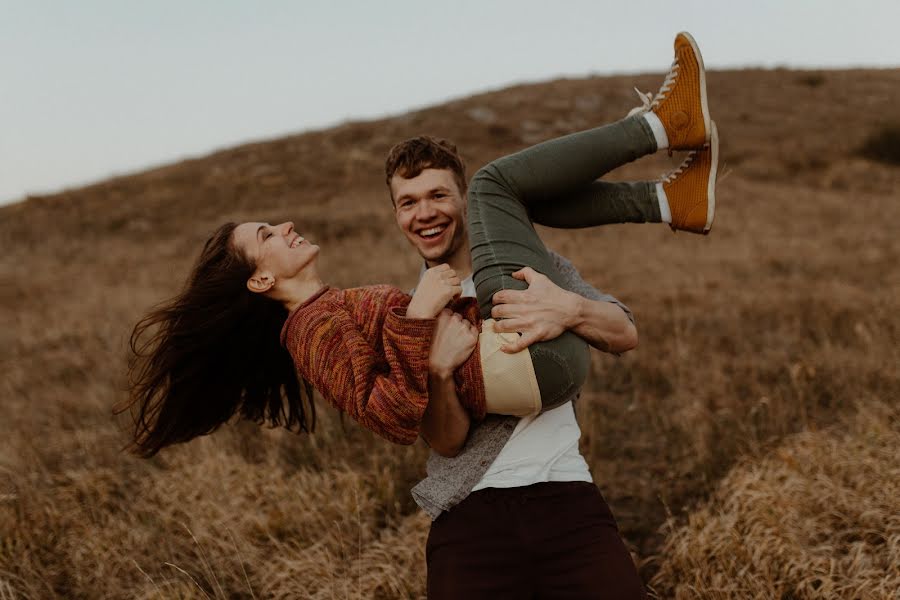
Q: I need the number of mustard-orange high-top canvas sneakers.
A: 2